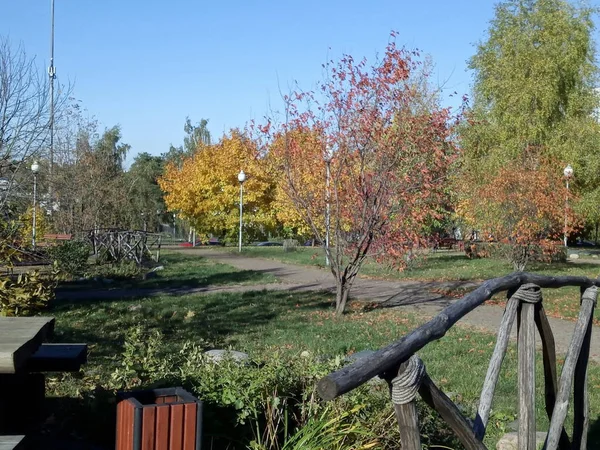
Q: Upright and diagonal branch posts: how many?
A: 7